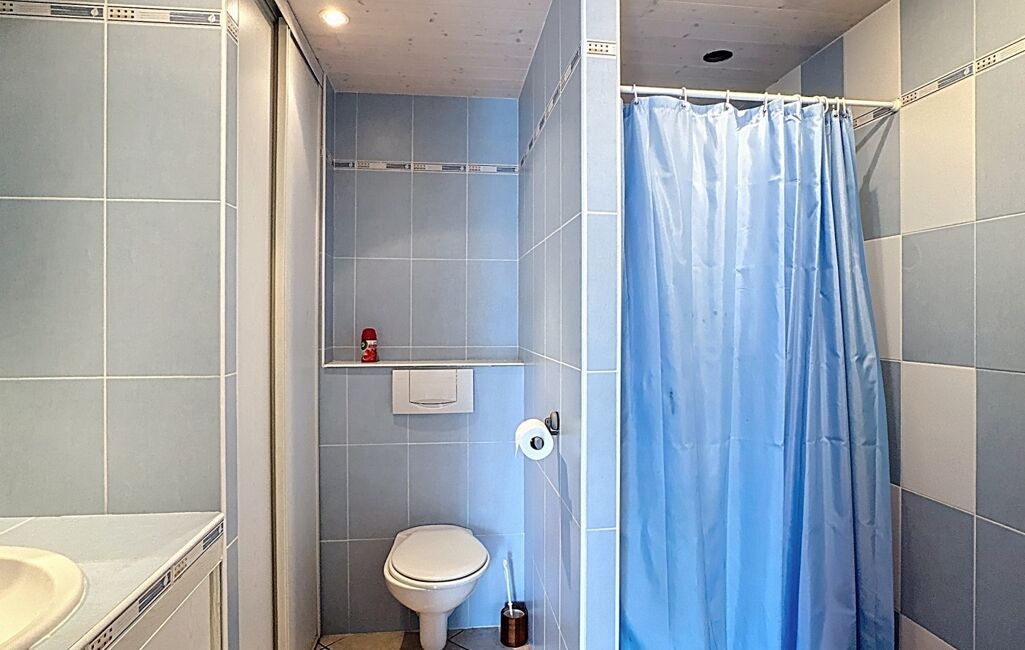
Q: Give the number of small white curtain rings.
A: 10